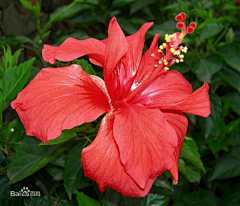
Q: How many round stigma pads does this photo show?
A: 5